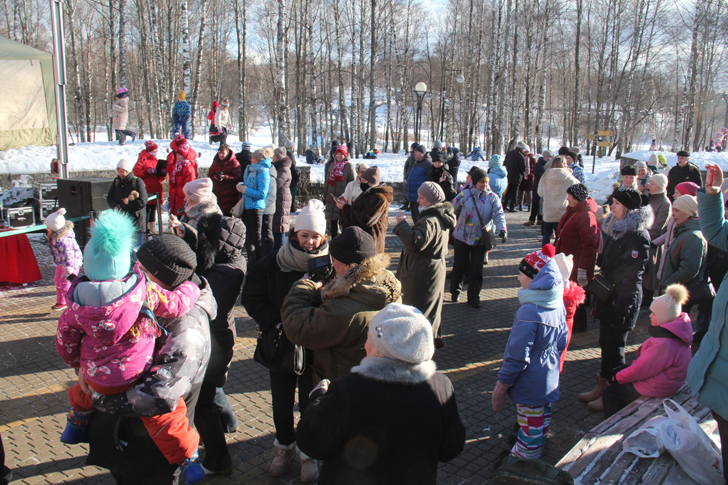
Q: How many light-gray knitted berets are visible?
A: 1